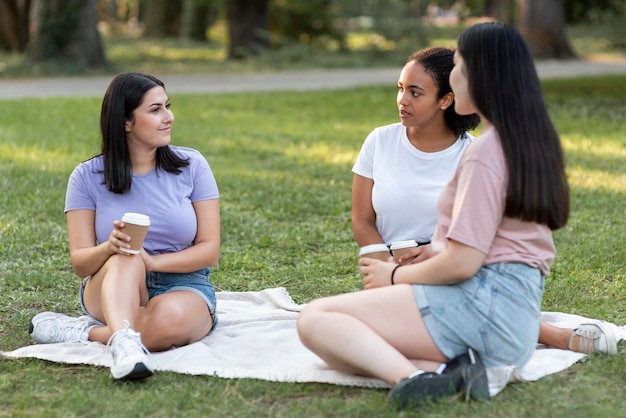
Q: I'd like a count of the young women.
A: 3